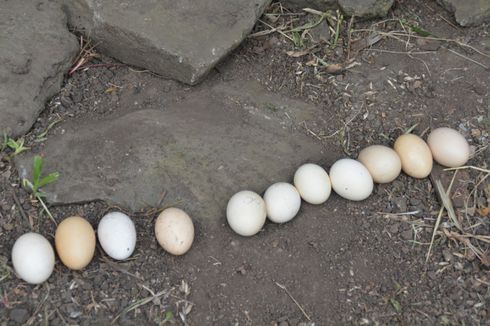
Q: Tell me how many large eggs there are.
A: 11